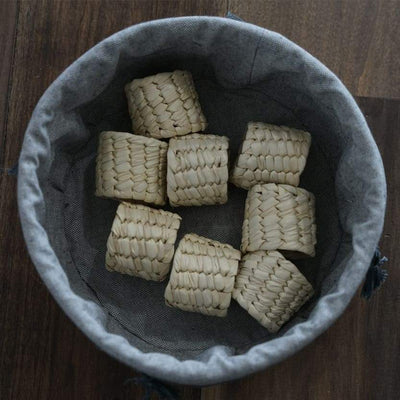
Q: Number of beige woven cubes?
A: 8